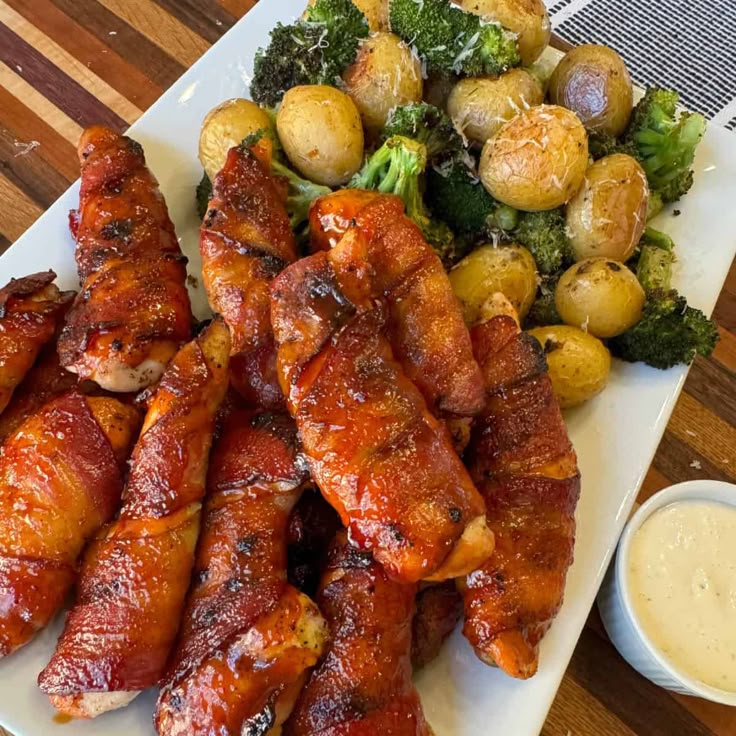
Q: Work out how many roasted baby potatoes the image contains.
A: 12